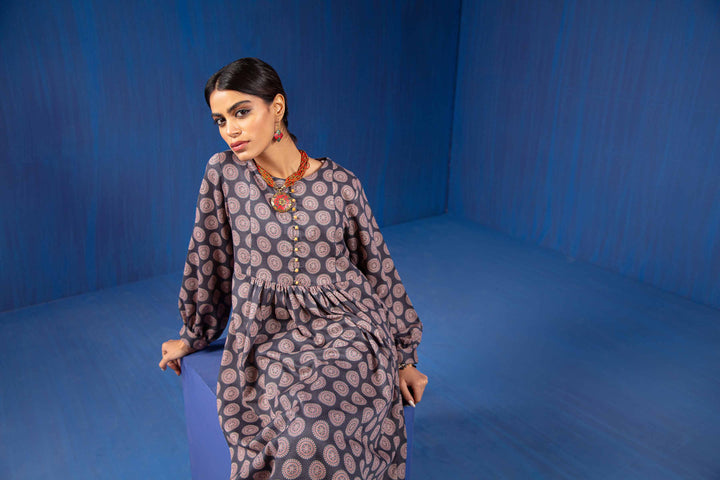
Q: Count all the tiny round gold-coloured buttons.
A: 10